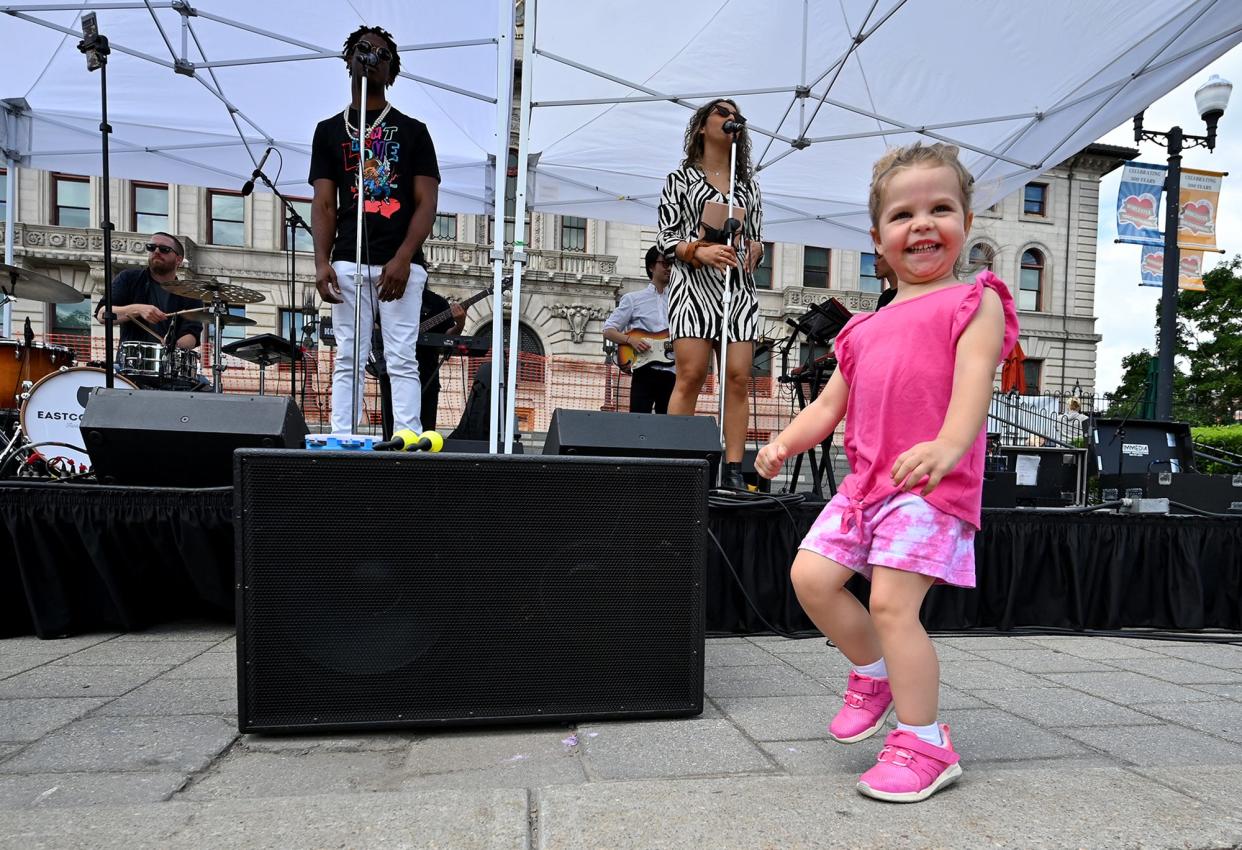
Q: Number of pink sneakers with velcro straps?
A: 2